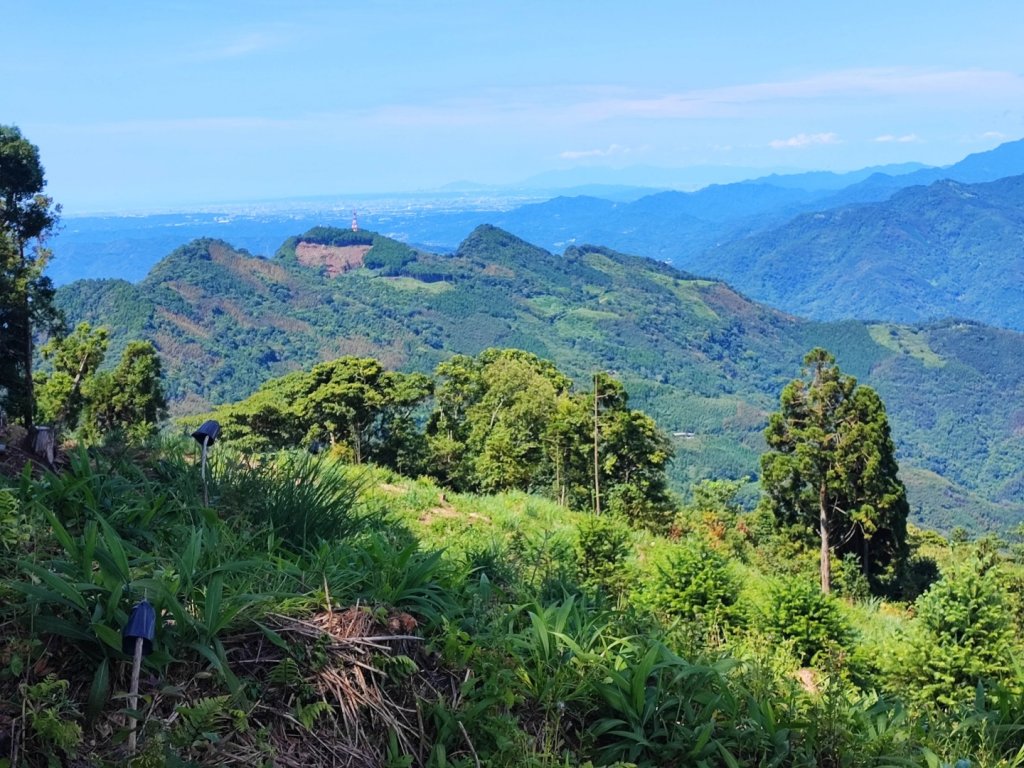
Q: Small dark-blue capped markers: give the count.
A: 2